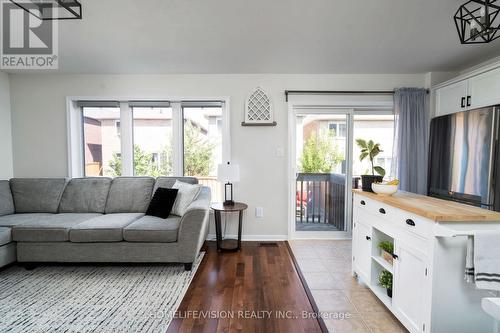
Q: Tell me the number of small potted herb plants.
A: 2